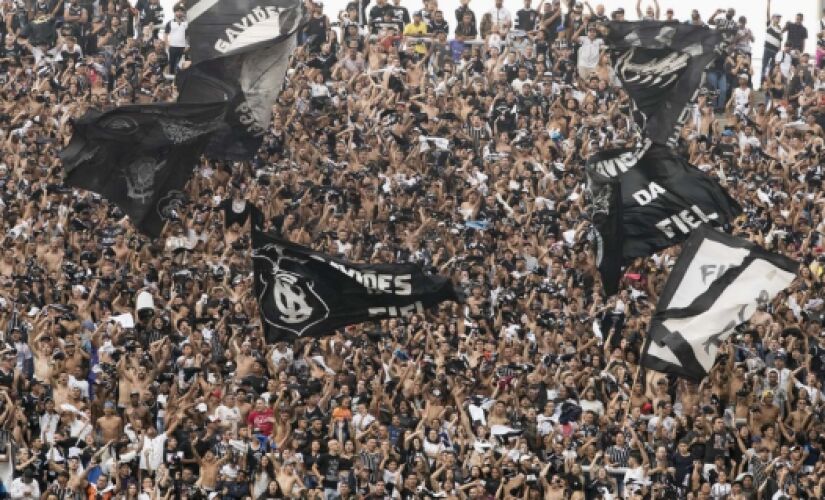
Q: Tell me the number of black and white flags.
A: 6